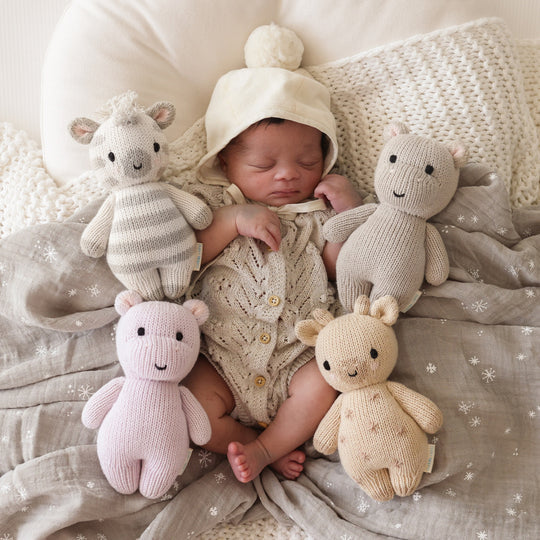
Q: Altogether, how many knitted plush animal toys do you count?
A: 4